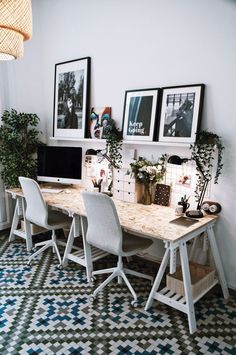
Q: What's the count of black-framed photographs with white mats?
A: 3